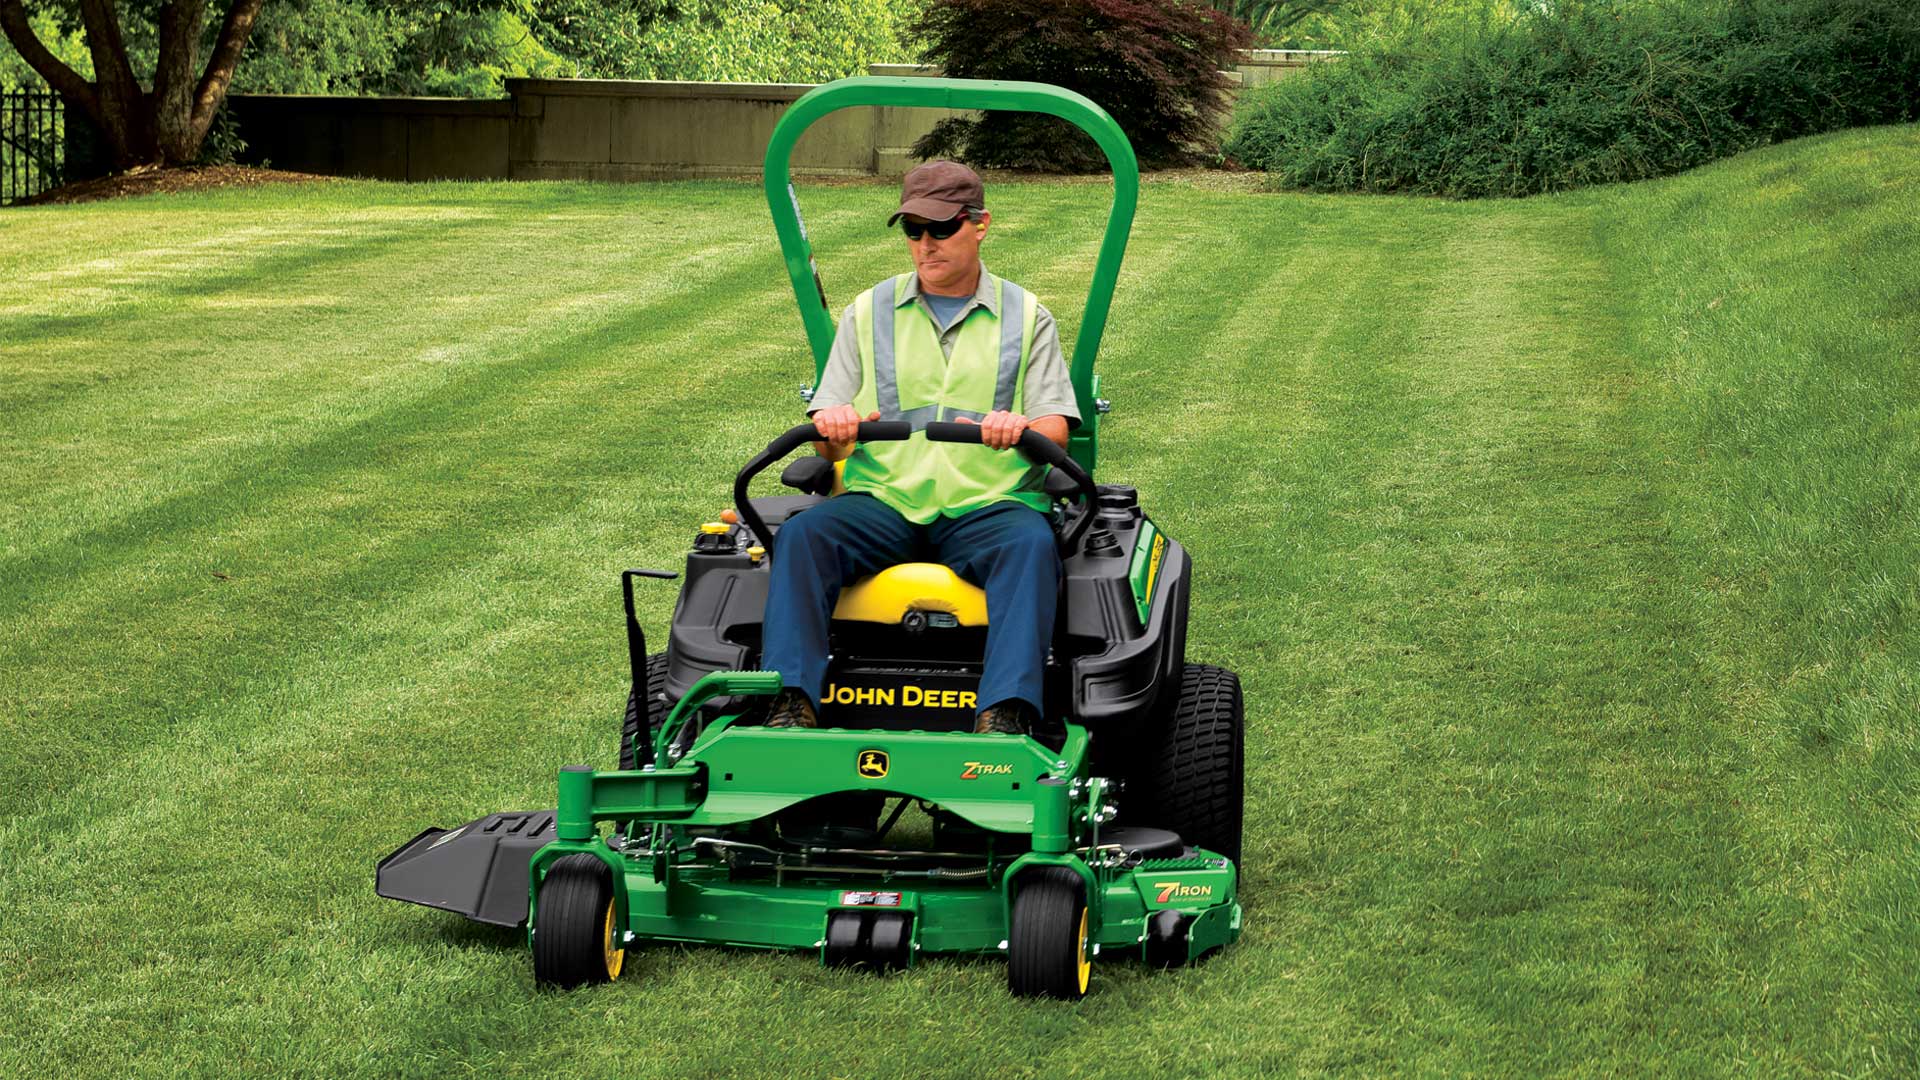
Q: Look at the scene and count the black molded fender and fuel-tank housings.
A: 2